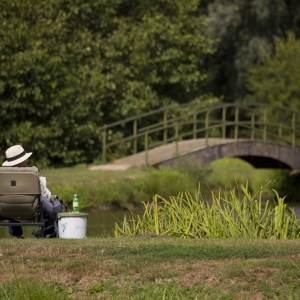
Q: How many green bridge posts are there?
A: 13